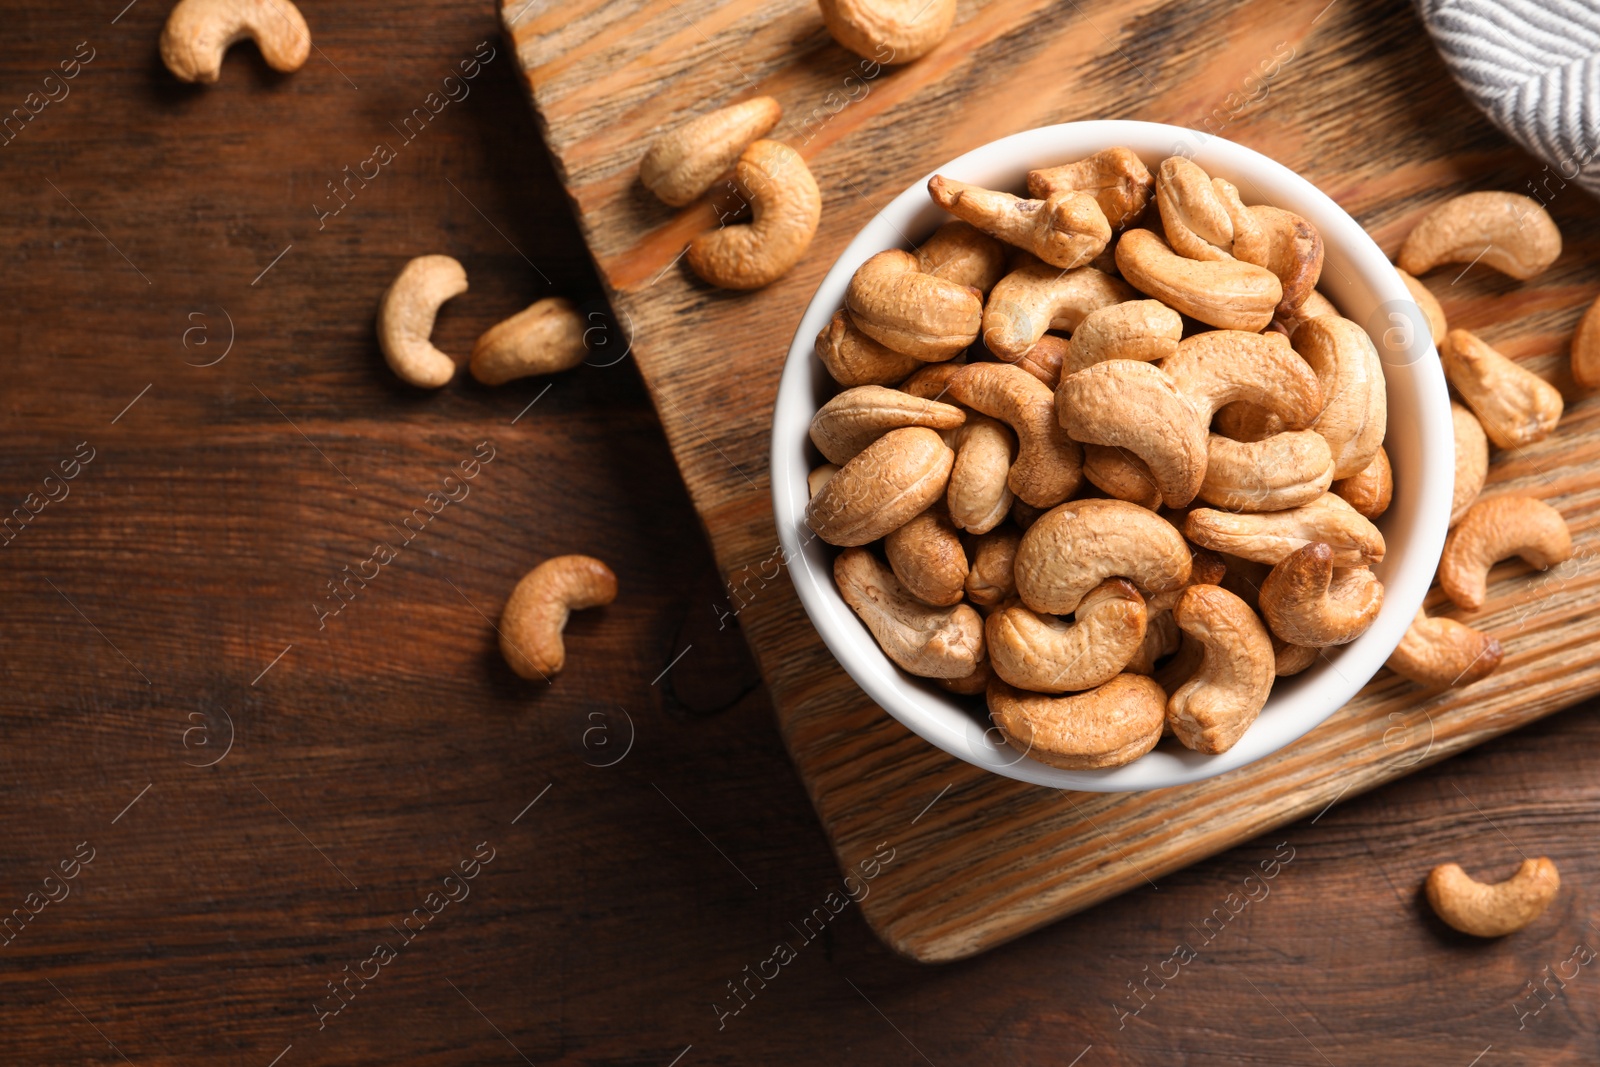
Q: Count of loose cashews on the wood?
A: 15